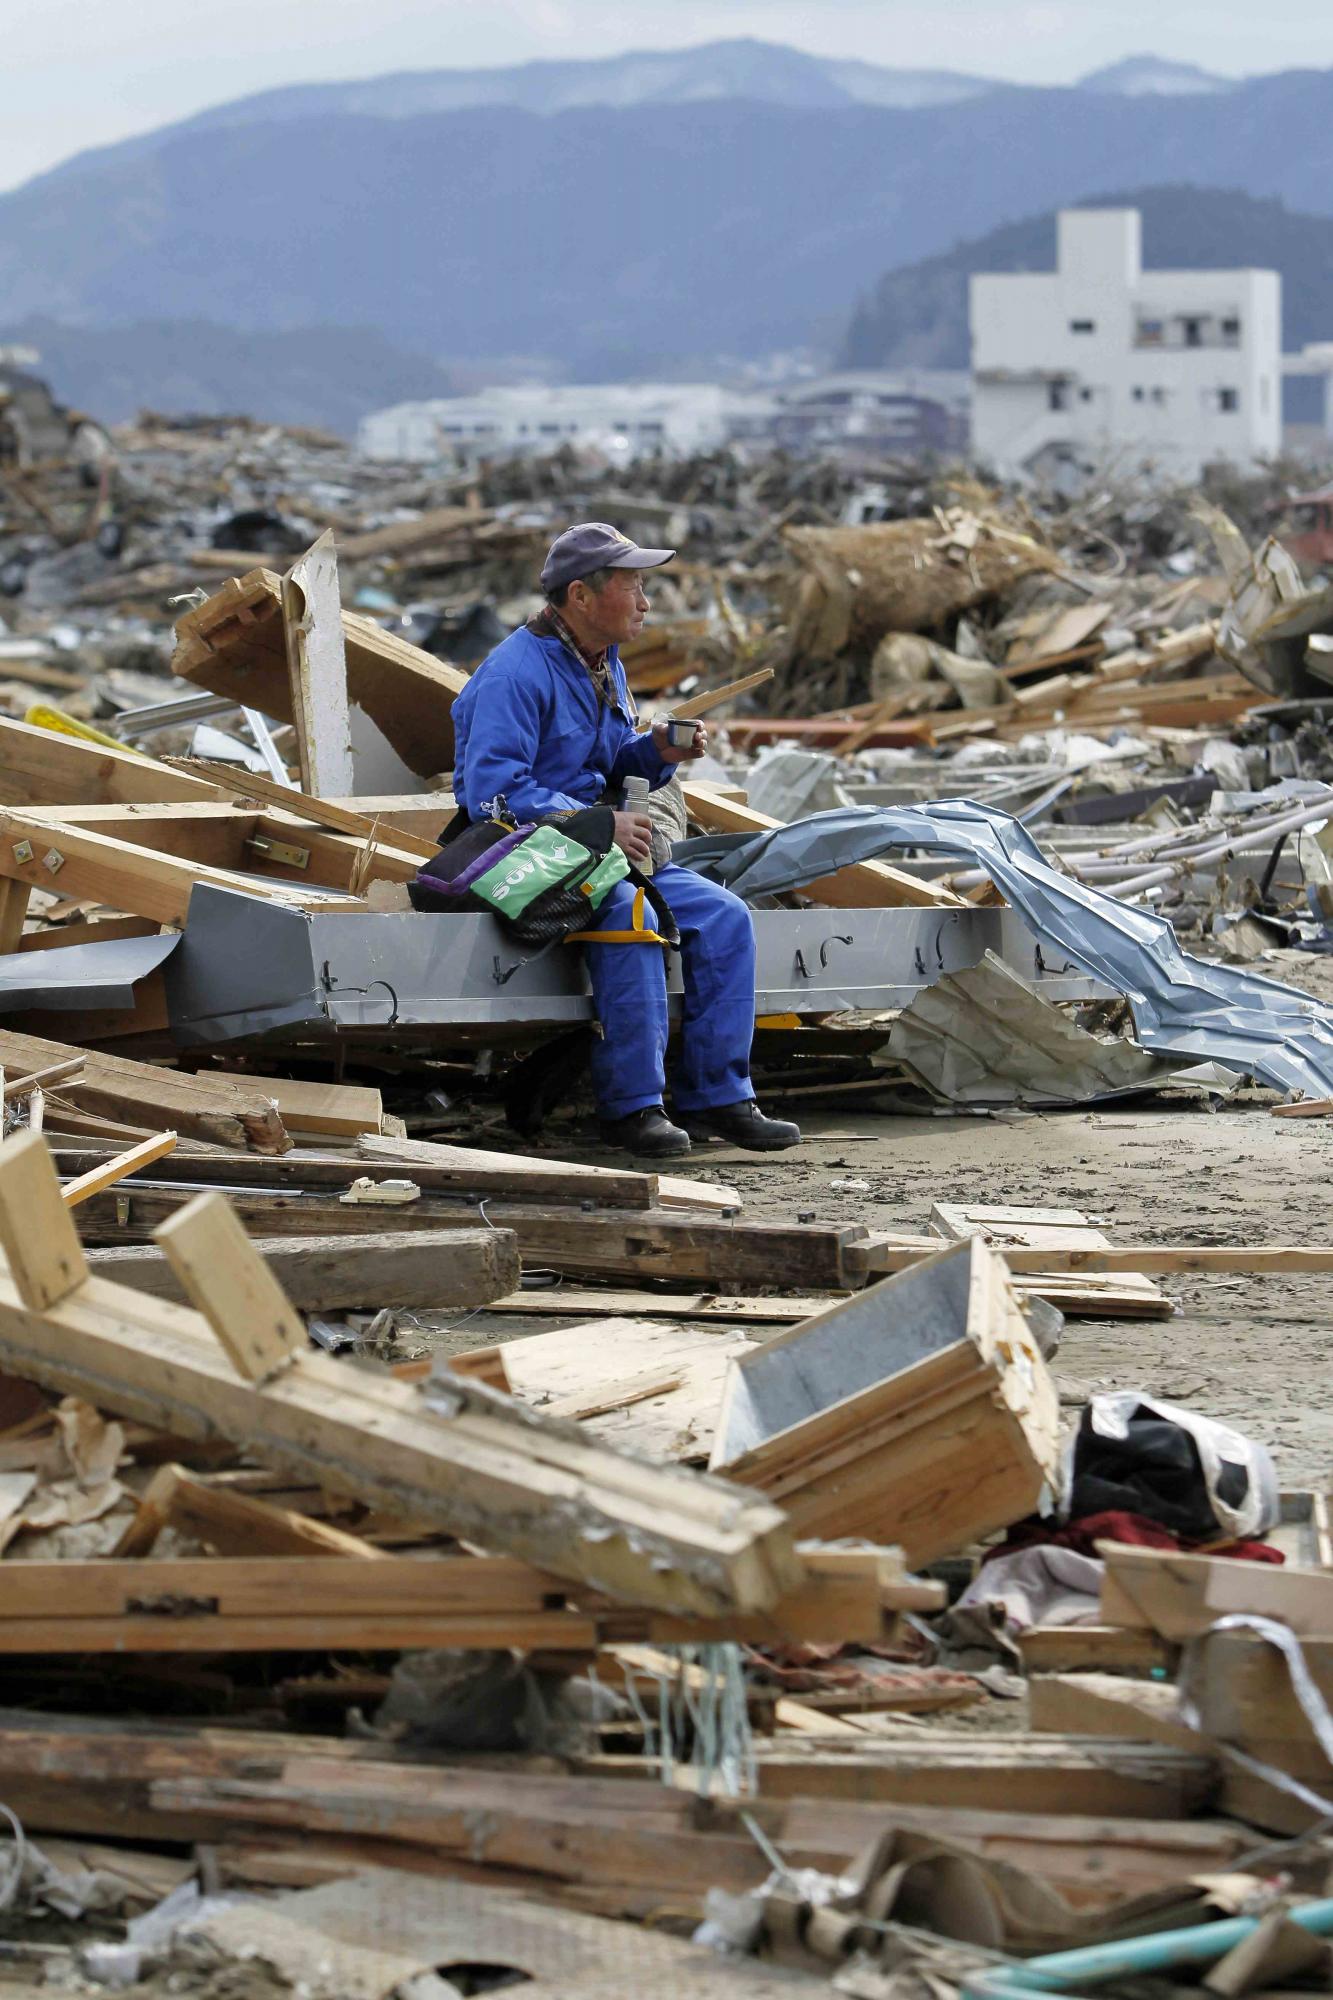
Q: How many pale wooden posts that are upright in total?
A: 2